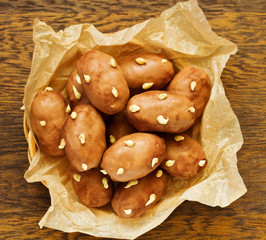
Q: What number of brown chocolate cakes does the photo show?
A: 12